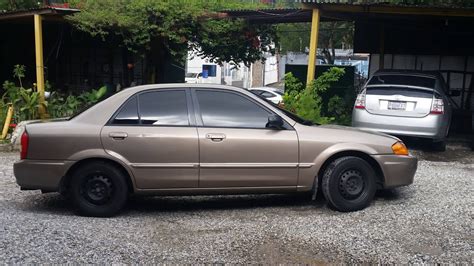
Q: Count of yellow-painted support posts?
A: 2